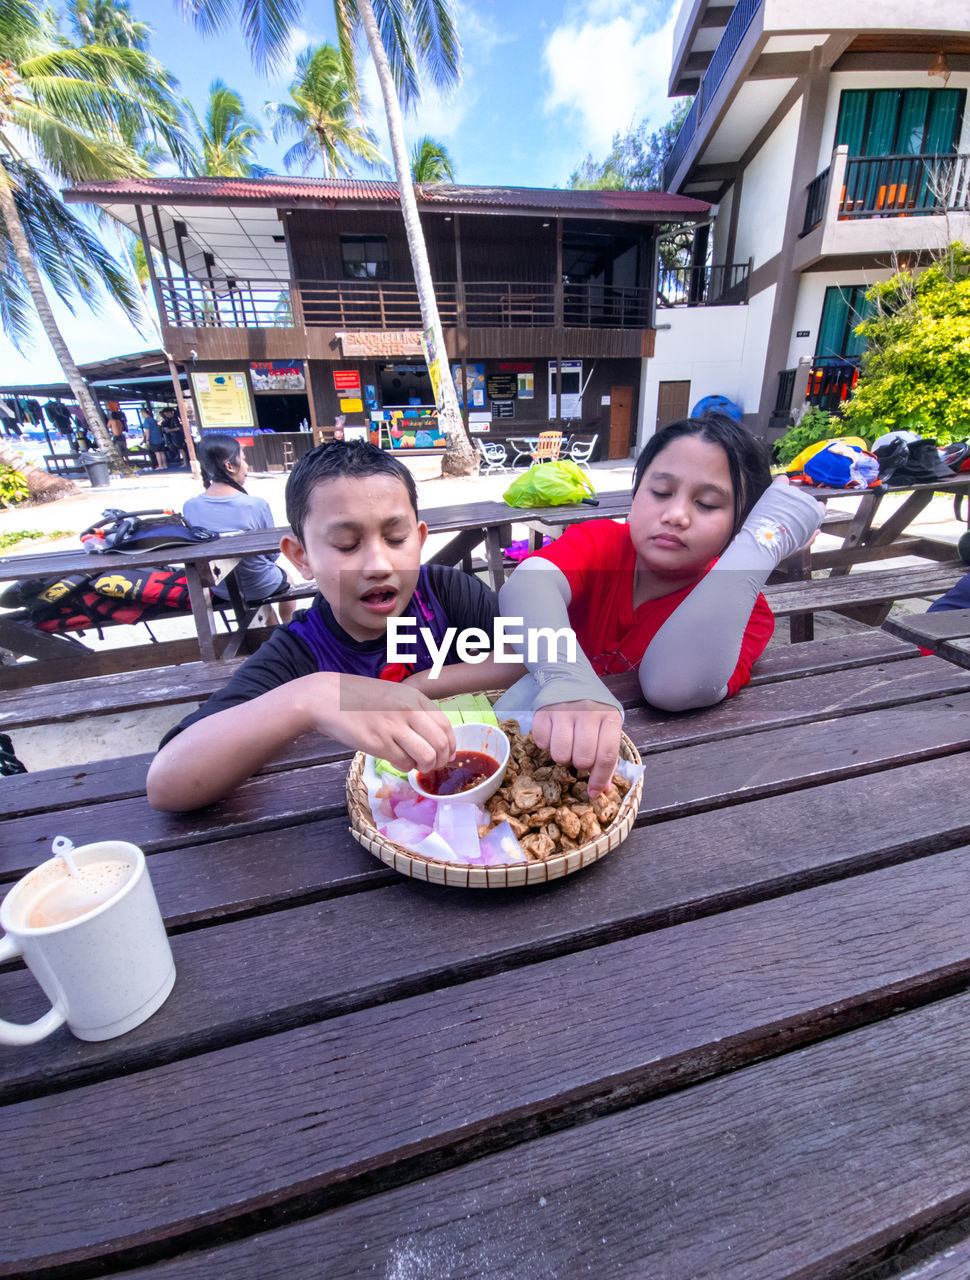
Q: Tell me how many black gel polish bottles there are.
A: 0